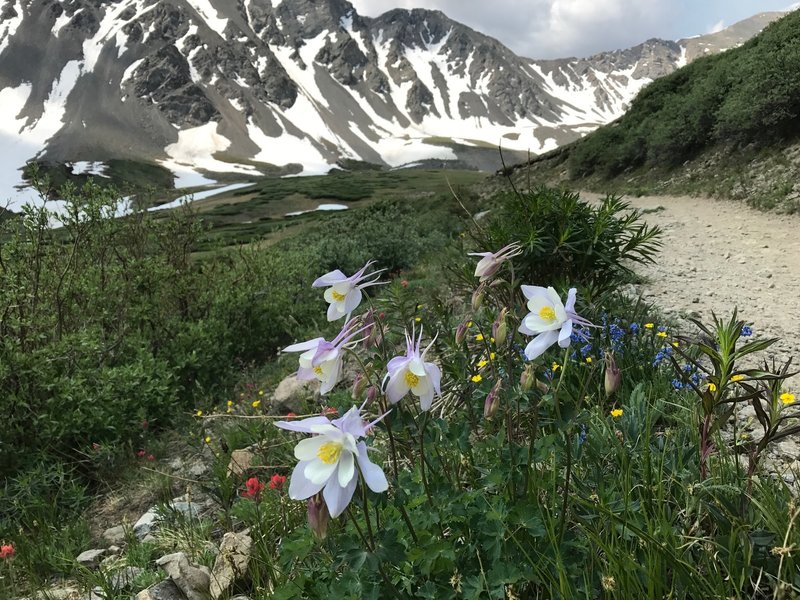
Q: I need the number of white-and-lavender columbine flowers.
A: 6